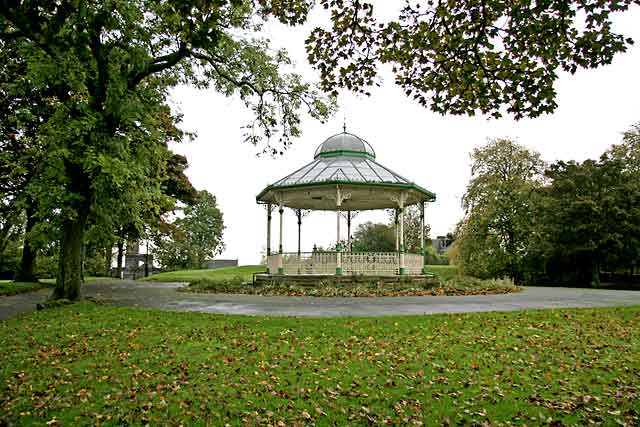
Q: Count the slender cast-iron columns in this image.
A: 8